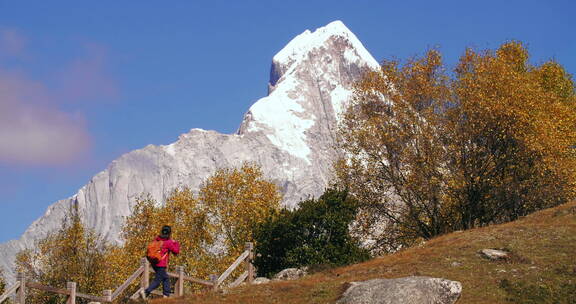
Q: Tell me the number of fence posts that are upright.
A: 7